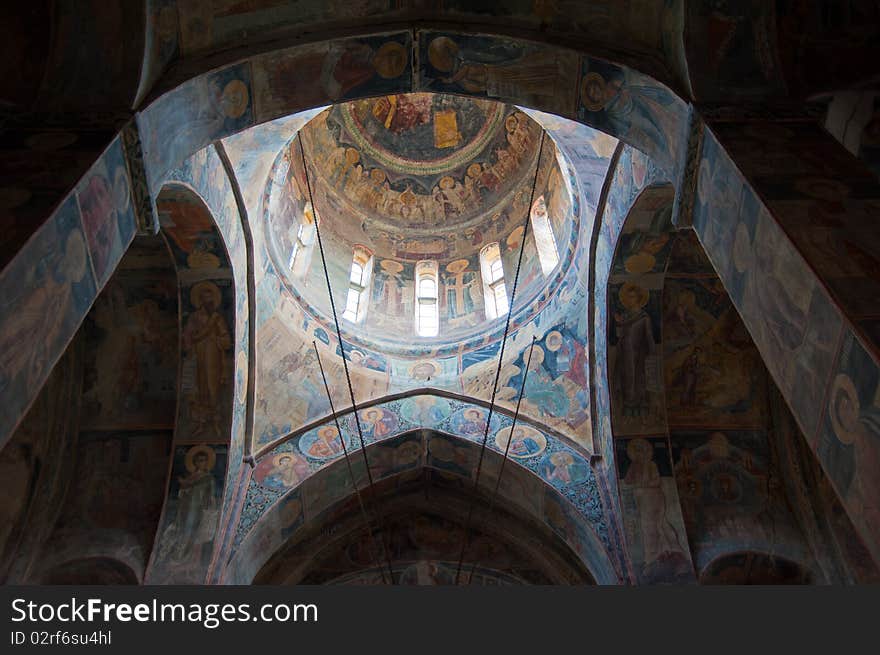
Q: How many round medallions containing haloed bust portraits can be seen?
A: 7